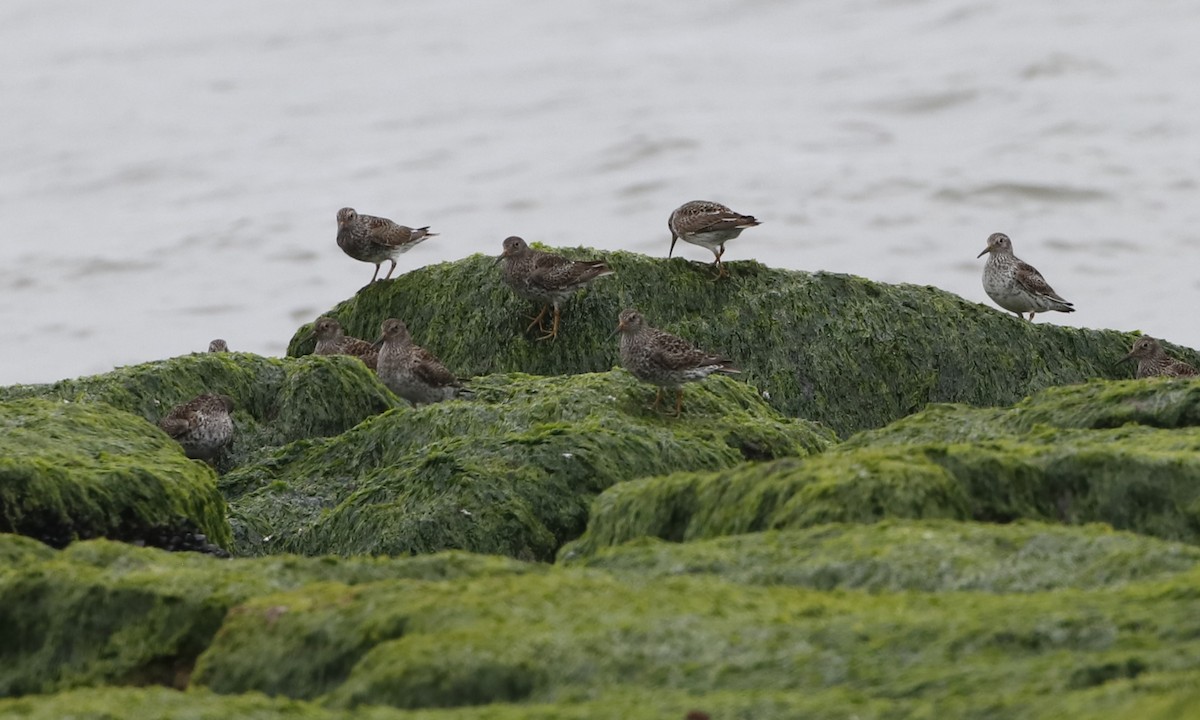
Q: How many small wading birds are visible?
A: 10